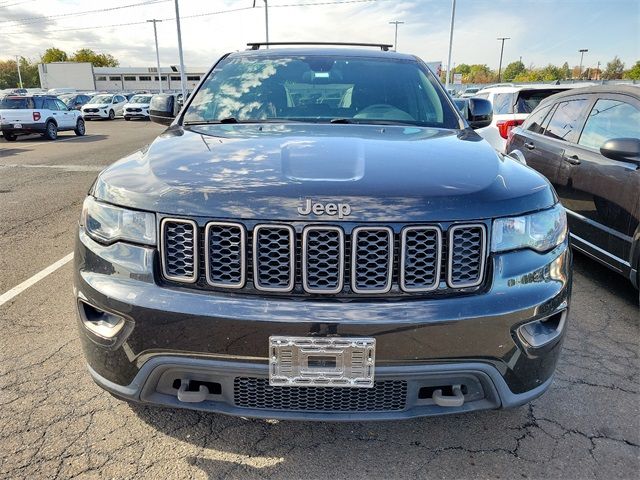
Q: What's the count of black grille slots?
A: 7